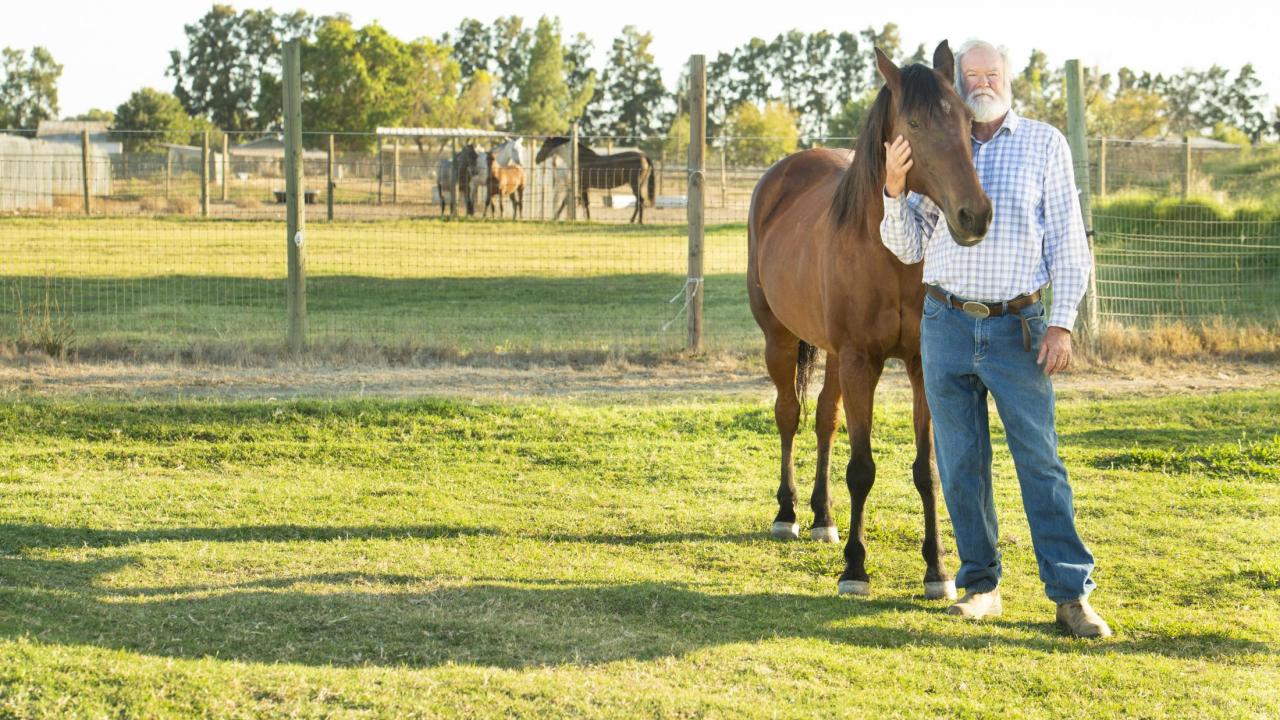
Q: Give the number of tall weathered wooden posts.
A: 3